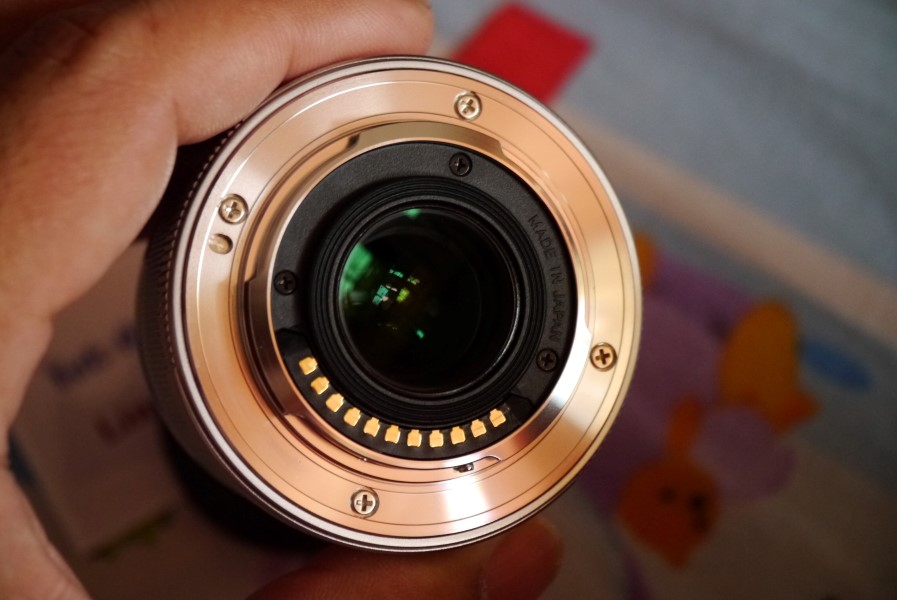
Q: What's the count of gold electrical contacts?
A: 11